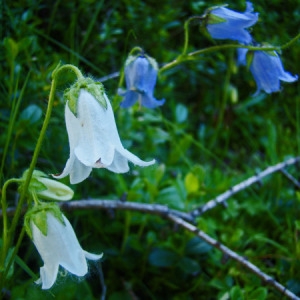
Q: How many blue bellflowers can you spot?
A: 3